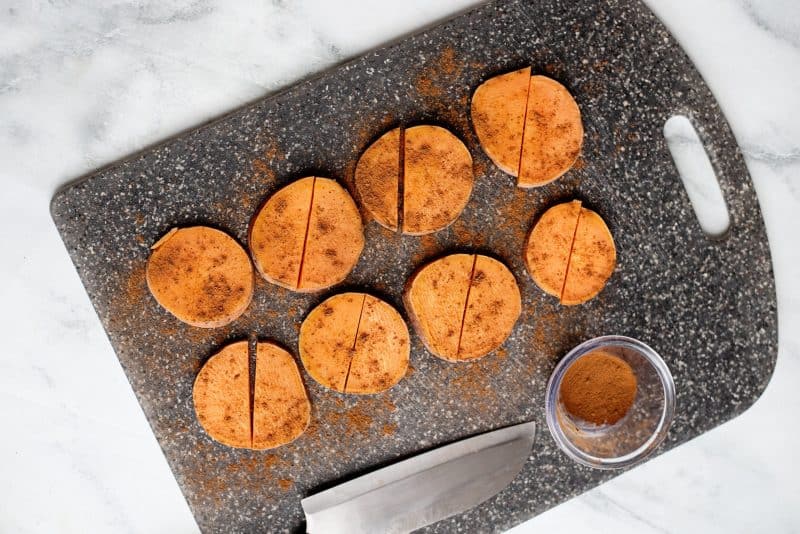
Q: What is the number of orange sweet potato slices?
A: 8